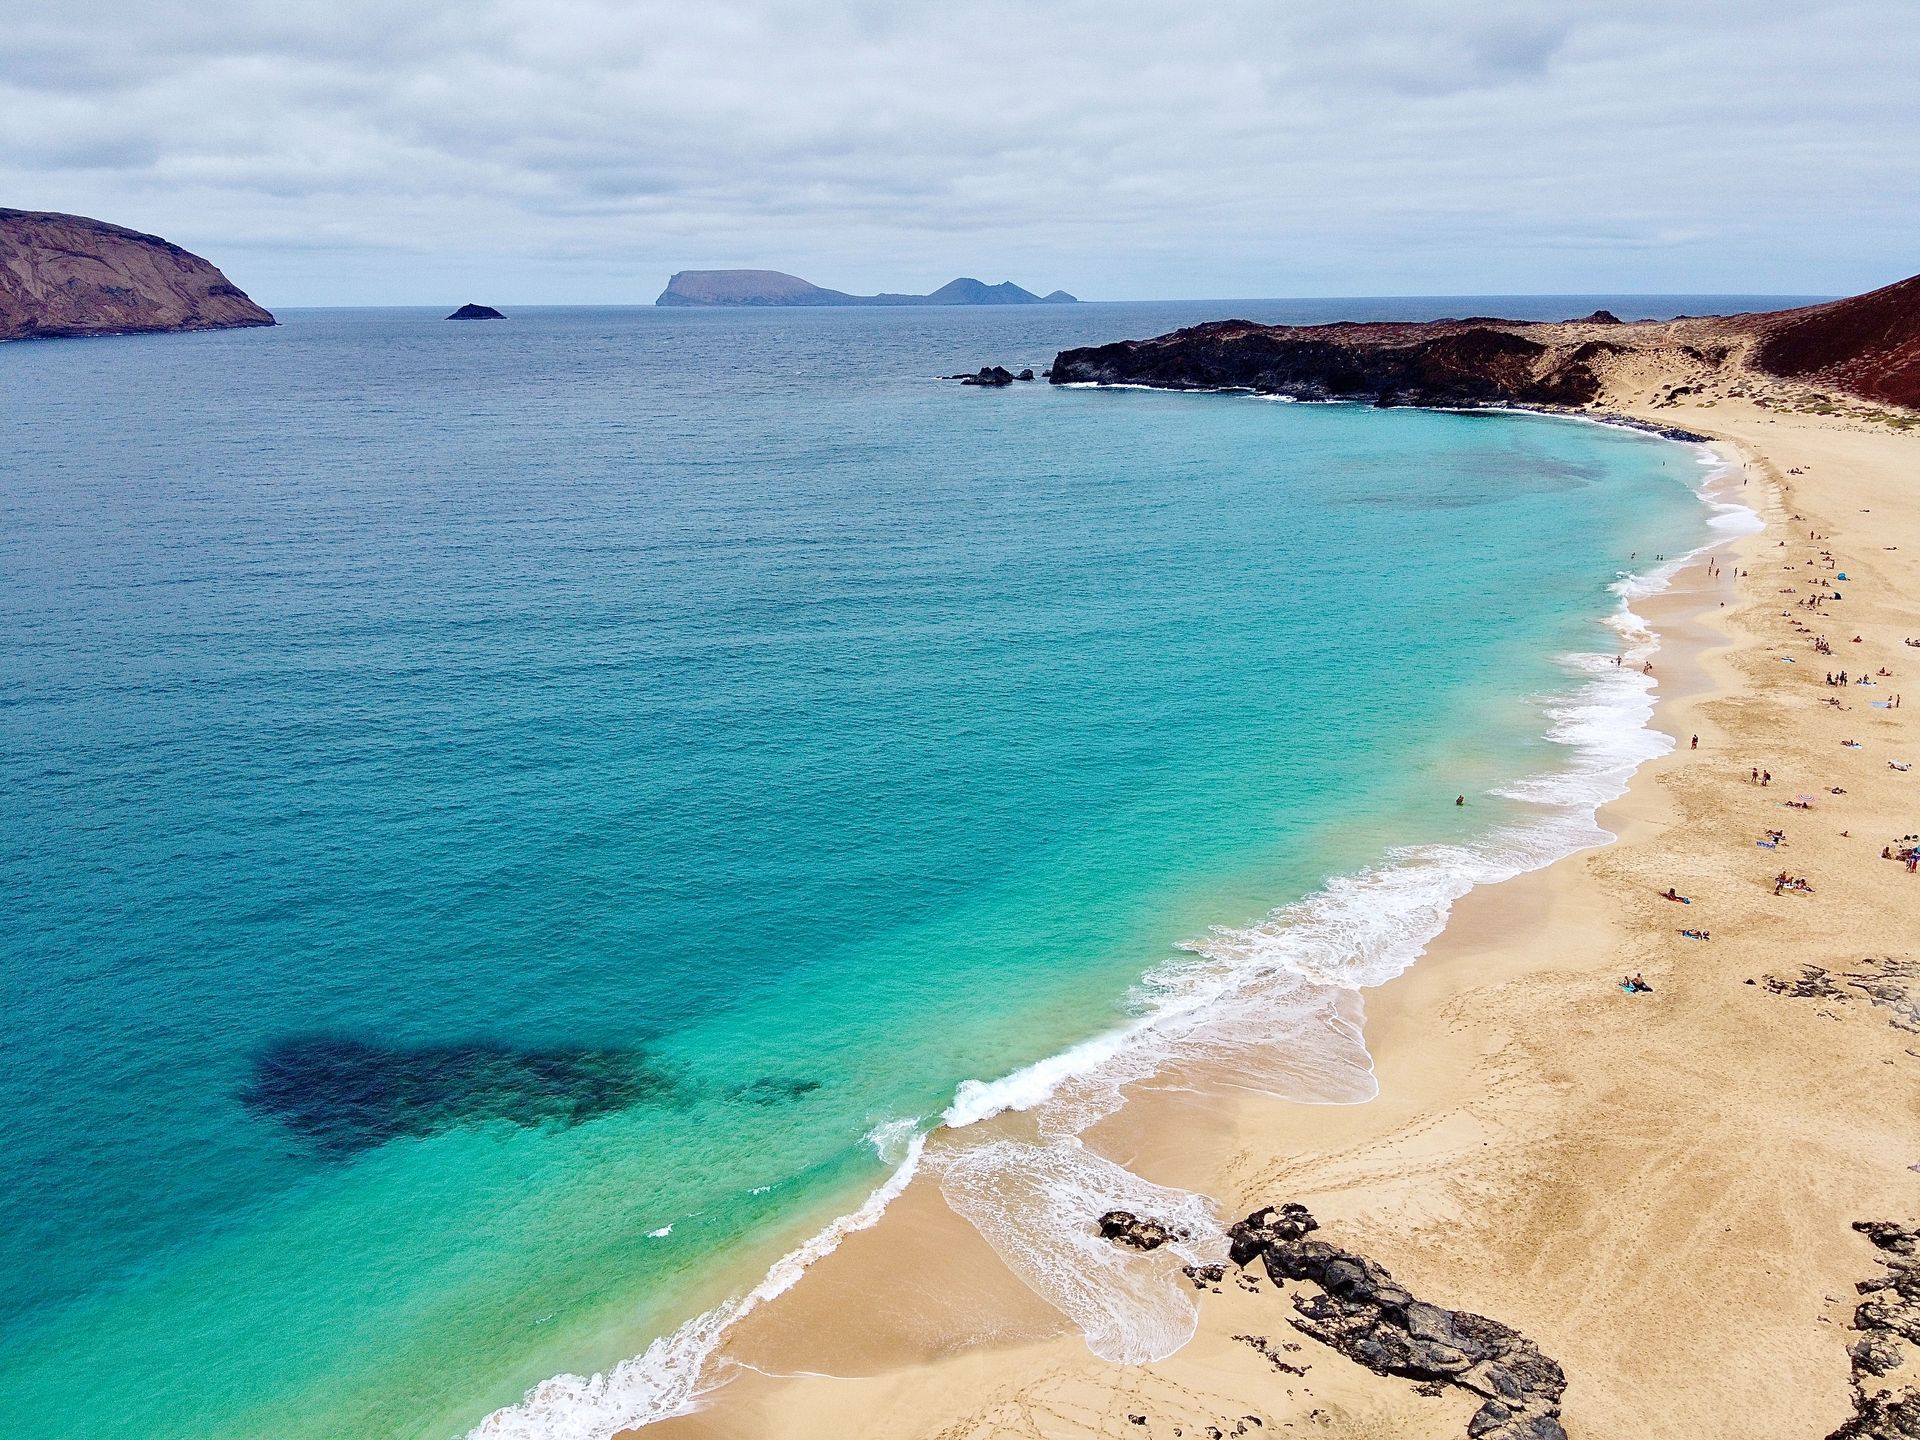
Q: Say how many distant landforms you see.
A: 3